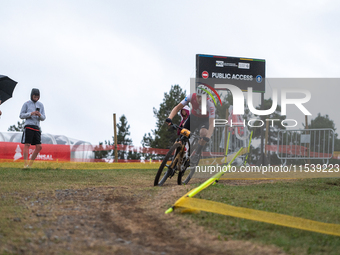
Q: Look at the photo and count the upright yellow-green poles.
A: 2